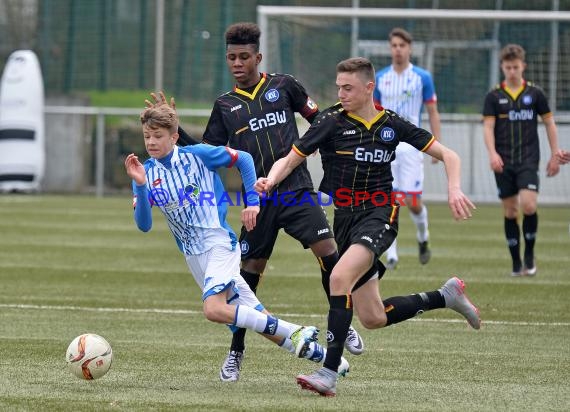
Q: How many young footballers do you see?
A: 5